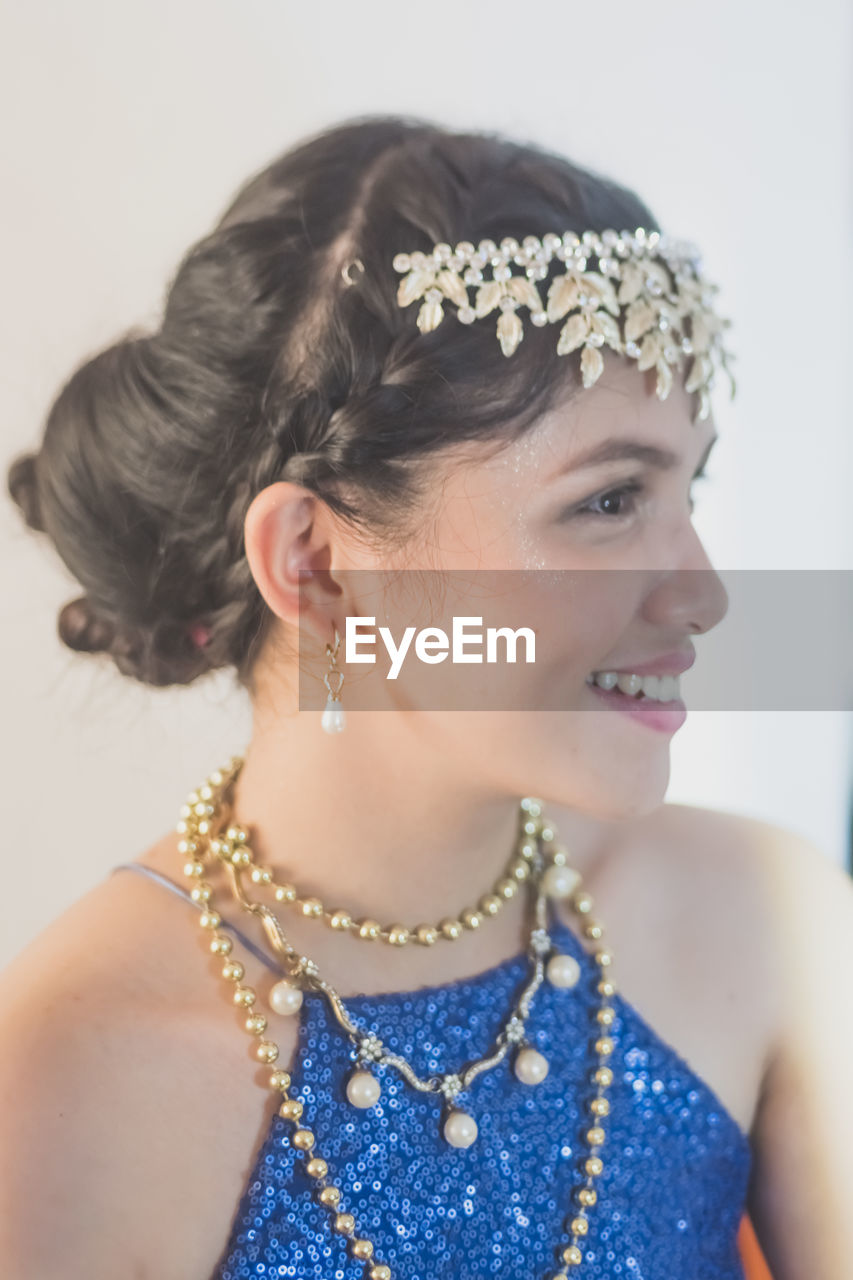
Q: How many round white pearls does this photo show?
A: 6